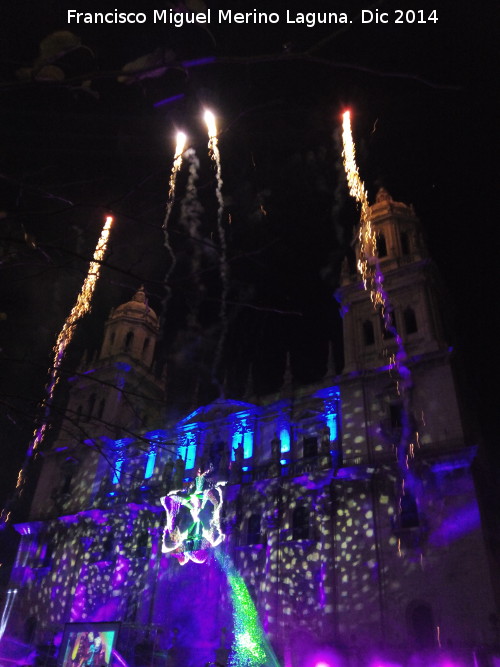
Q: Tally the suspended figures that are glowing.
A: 1